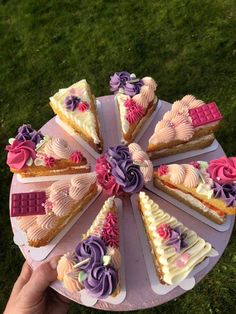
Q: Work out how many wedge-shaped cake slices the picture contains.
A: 8